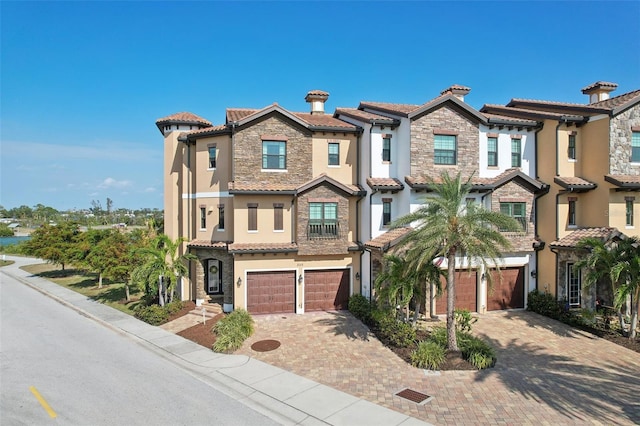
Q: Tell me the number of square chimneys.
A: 3